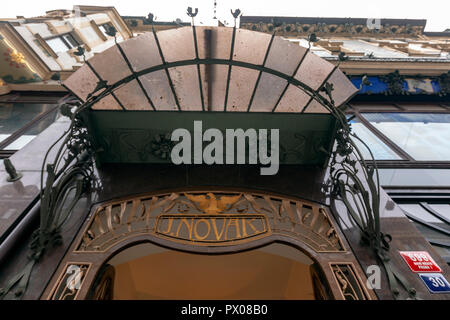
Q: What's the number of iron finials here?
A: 10